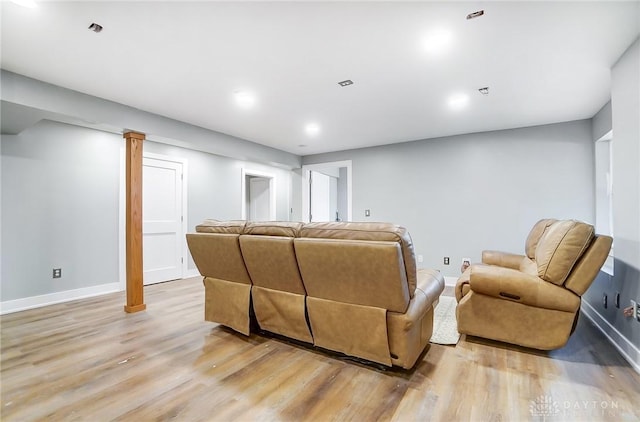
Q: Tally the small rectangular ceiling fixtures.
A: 4